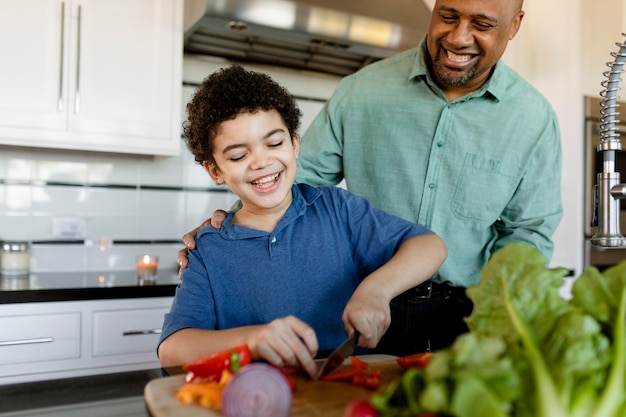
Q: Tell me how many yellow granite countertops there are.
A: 0